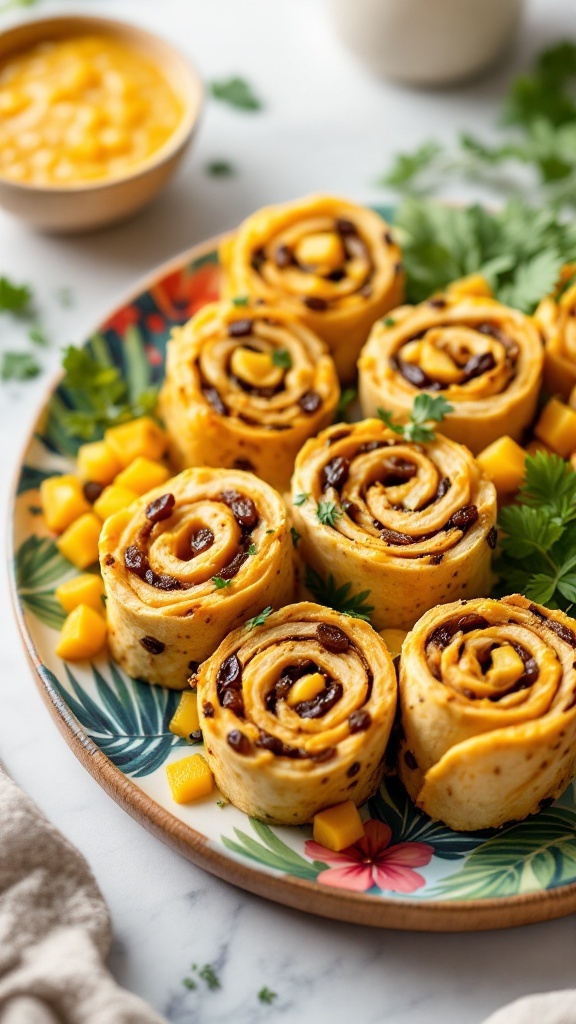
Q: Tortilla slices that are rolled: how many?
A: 8